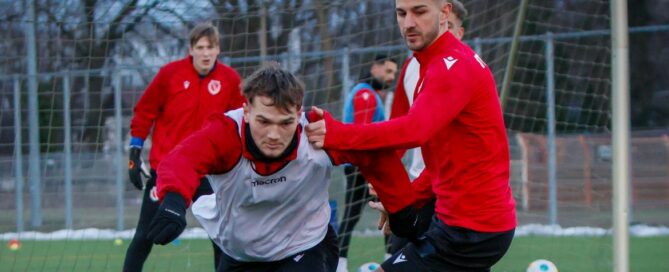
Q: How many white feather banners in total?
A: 0